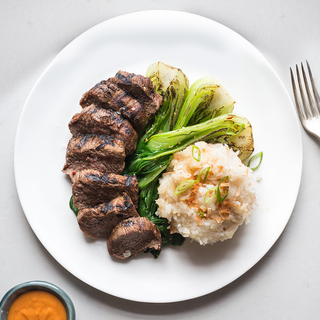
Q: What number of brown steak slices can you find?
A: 7